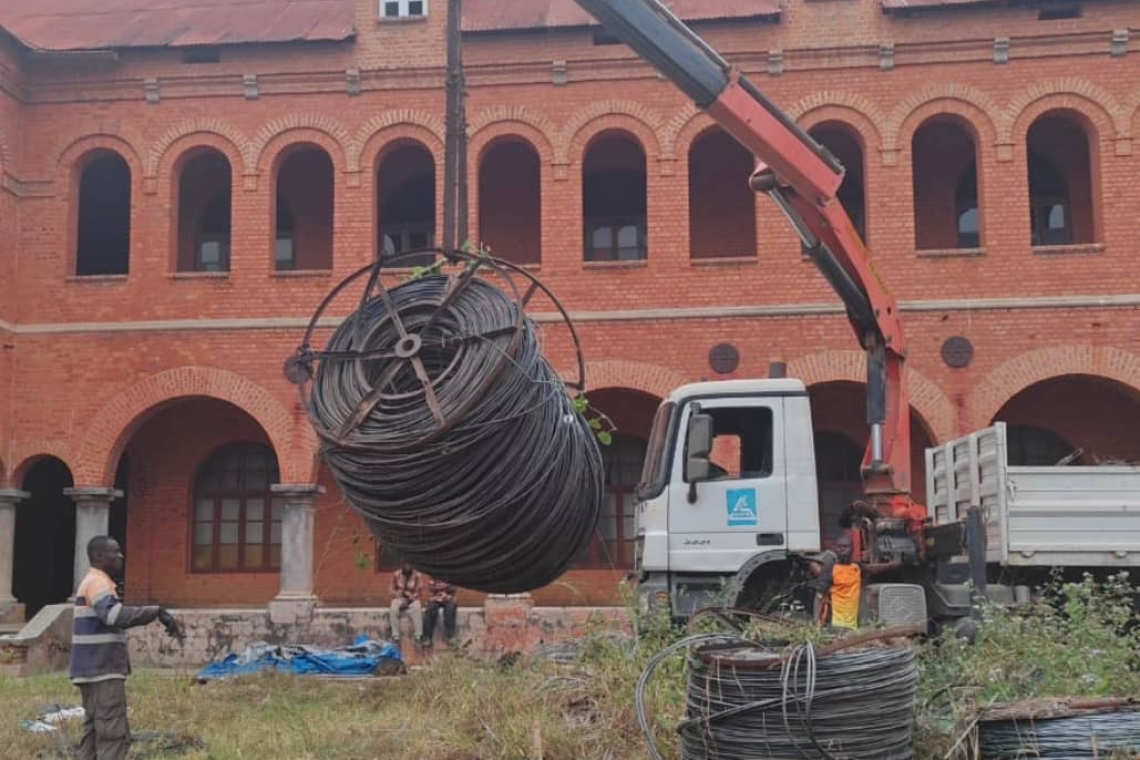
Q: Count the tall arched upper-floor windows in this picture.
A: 10